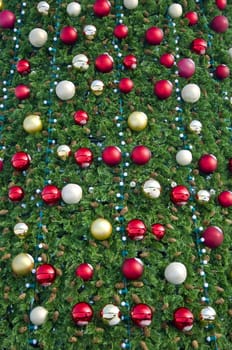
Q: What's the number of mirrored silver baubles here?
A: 11